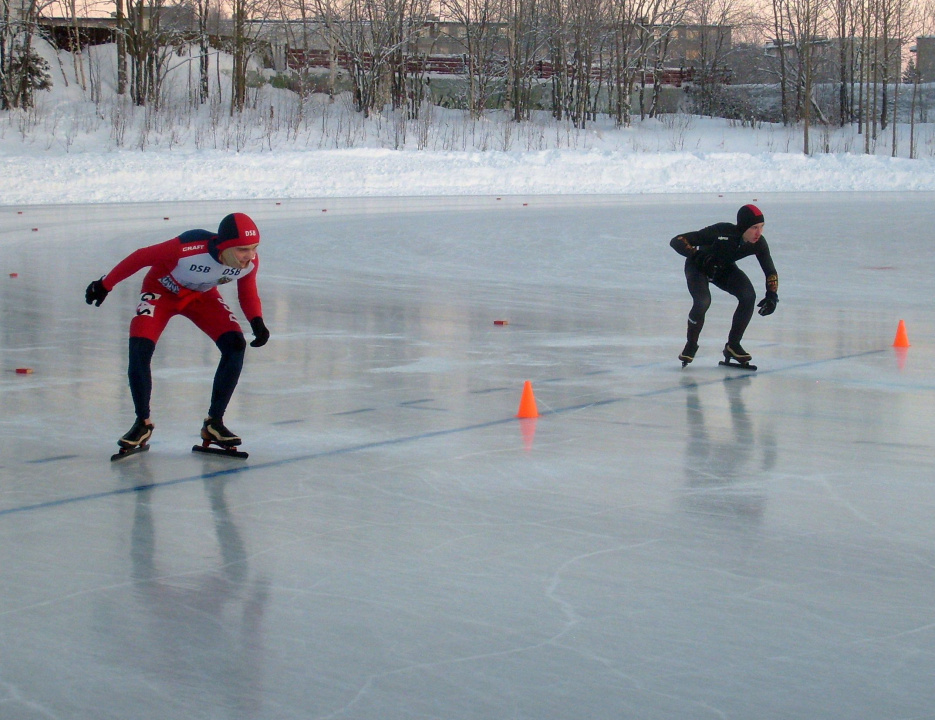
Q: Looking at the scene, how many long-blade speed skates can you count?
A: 4